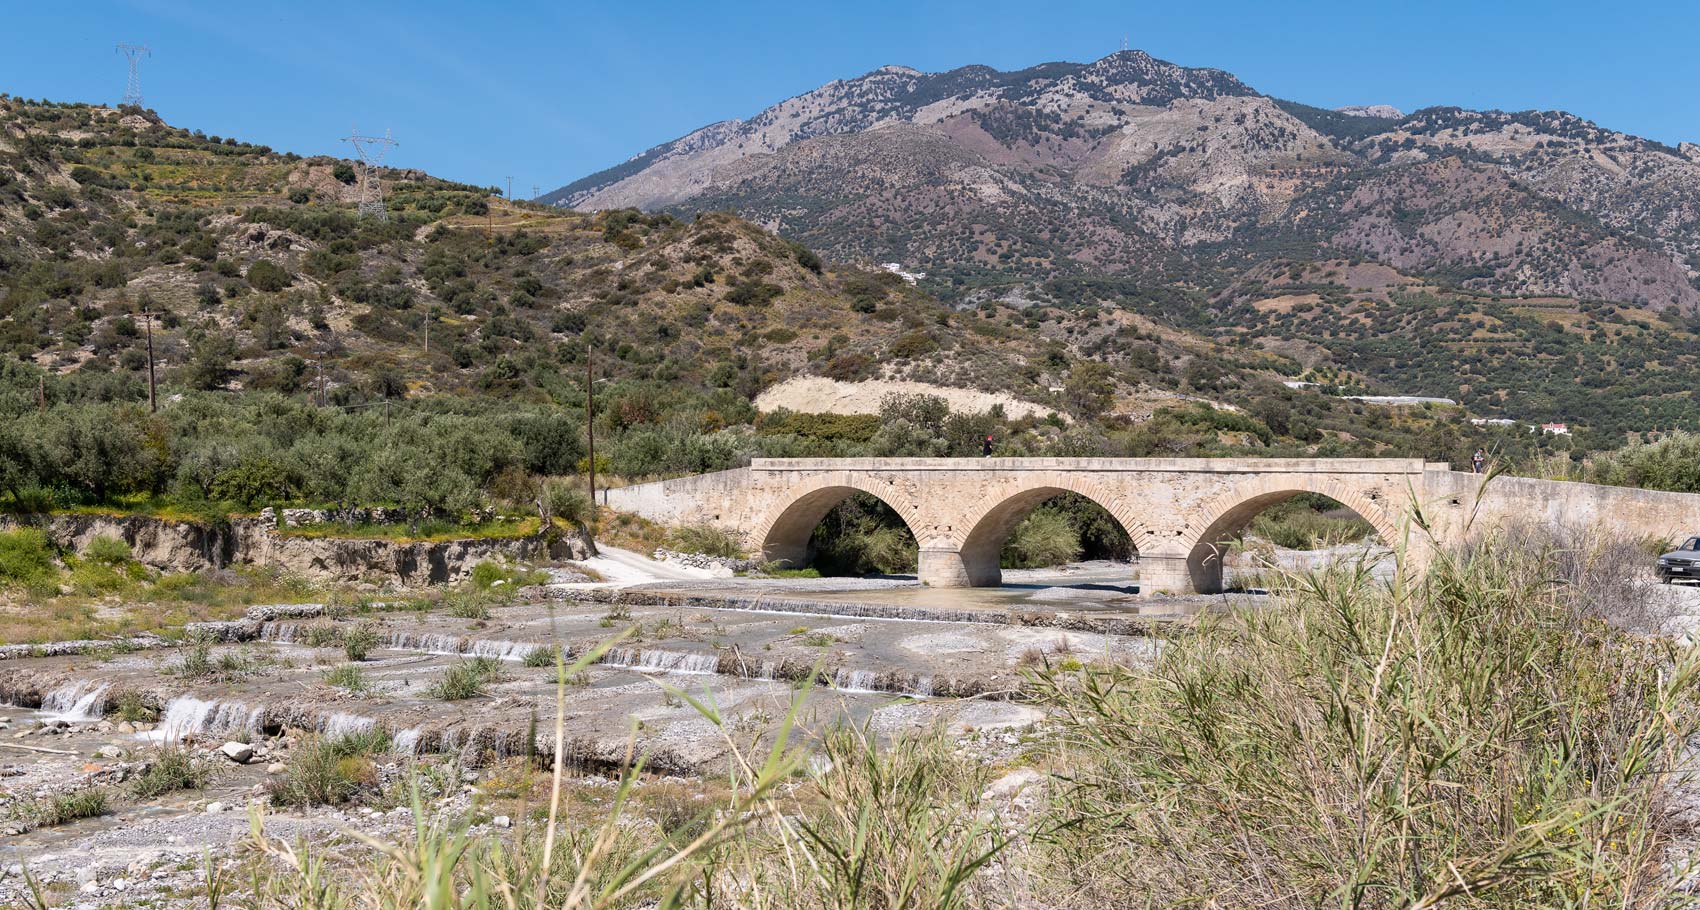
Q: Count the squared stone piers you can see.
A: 2